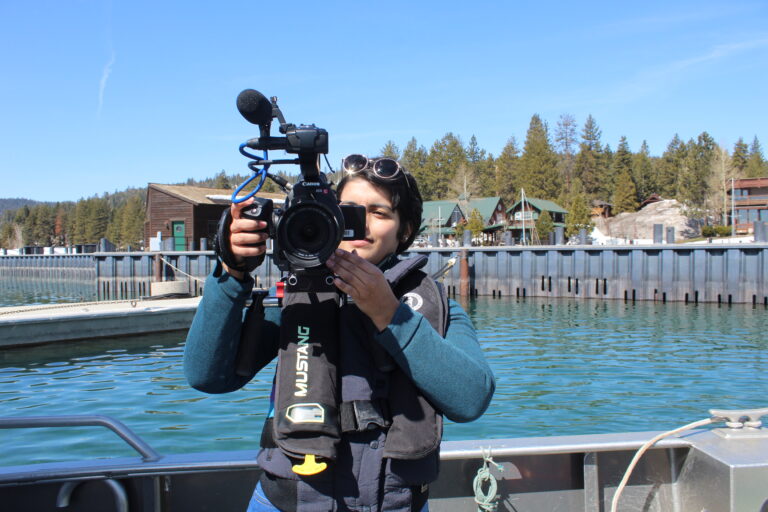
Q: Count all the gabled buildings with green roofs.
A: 3